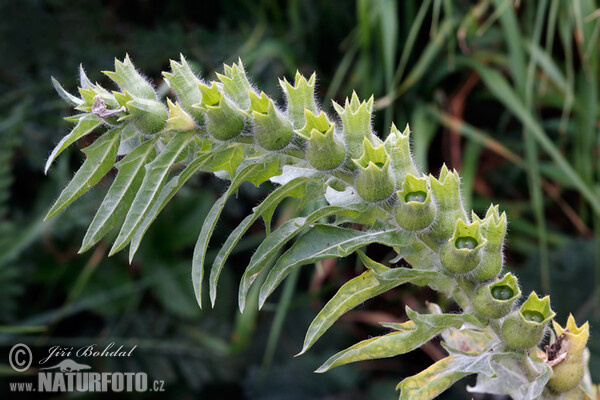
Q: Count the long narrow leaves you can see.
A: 12